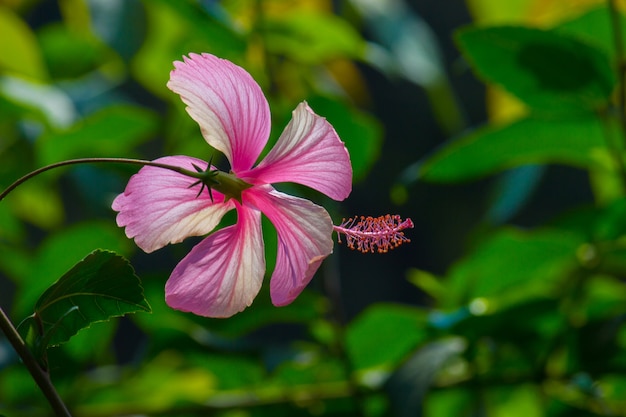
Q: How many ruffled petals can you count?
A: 5